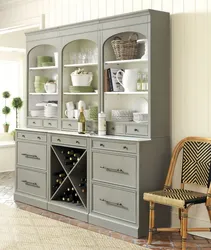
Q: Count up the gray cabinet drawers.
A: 13